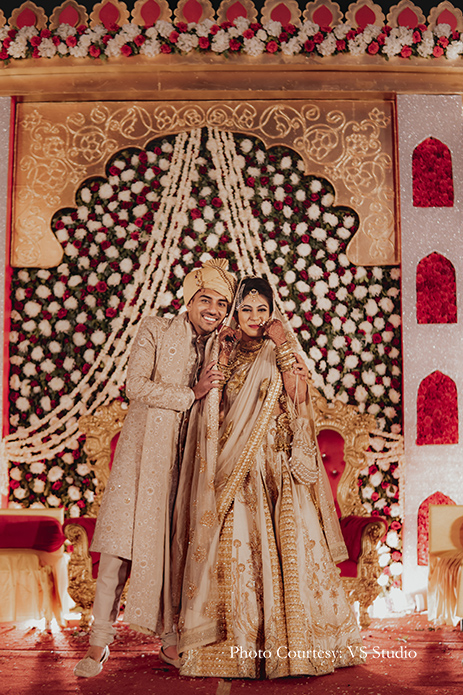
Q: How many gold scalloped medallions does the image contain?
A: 11